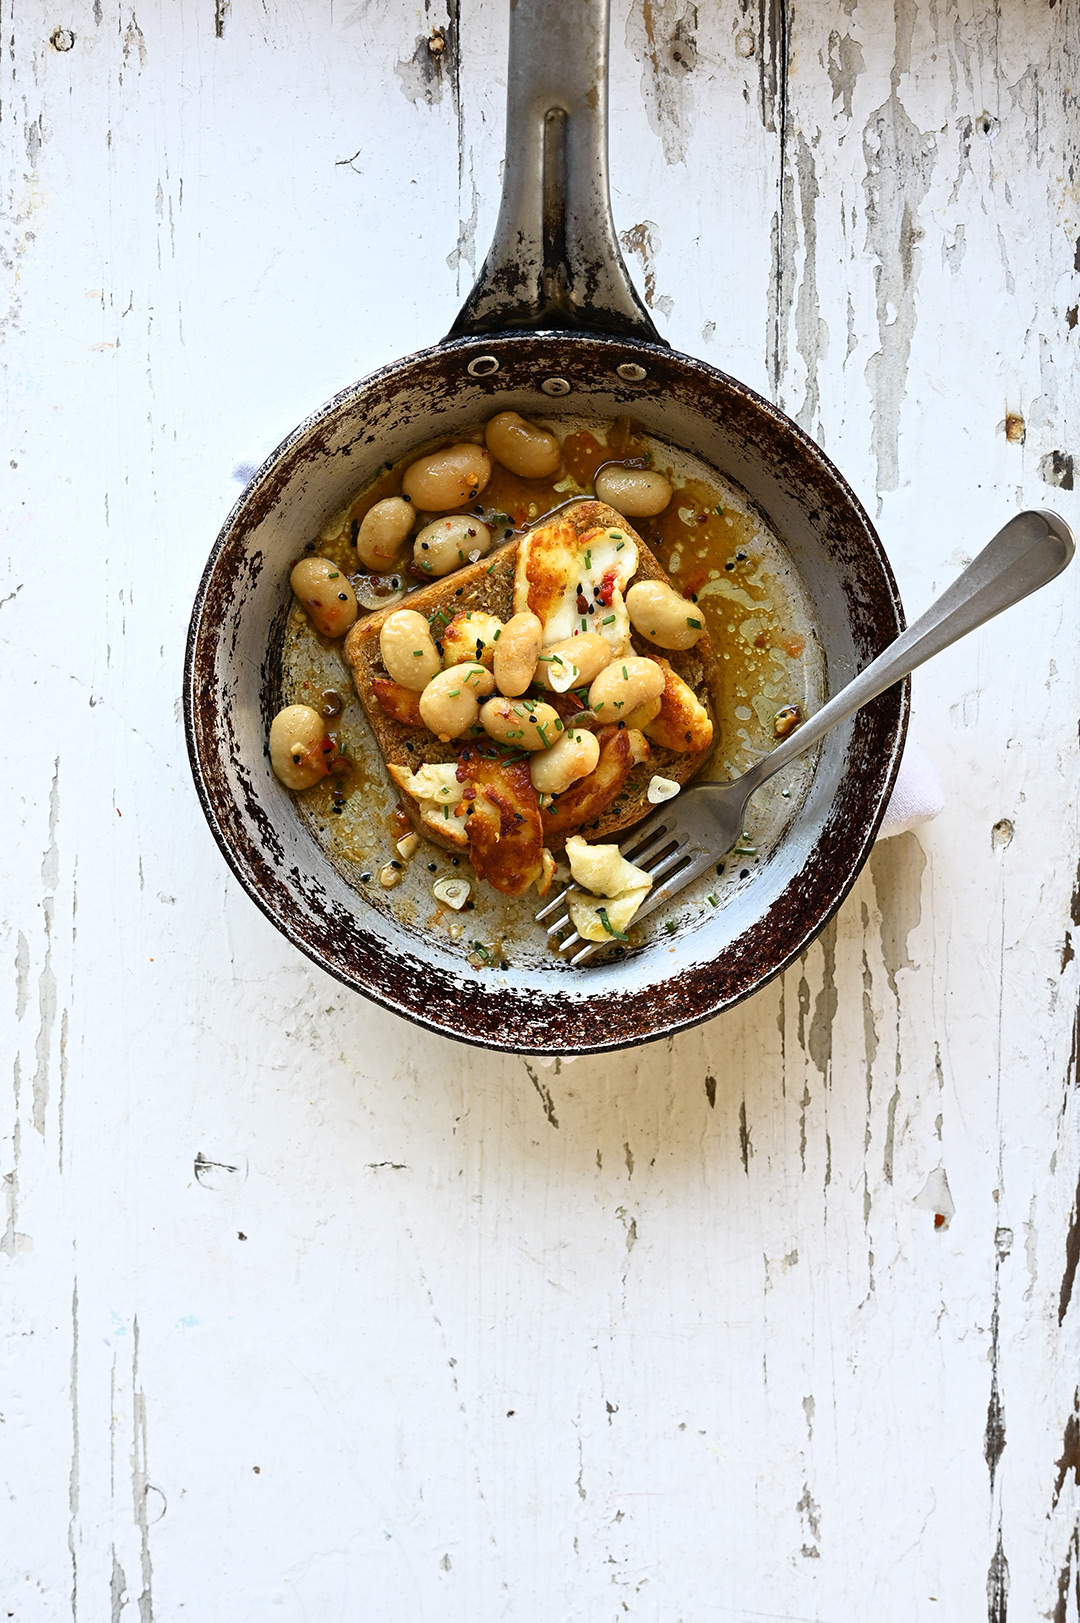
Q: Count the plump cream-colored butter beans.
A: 15